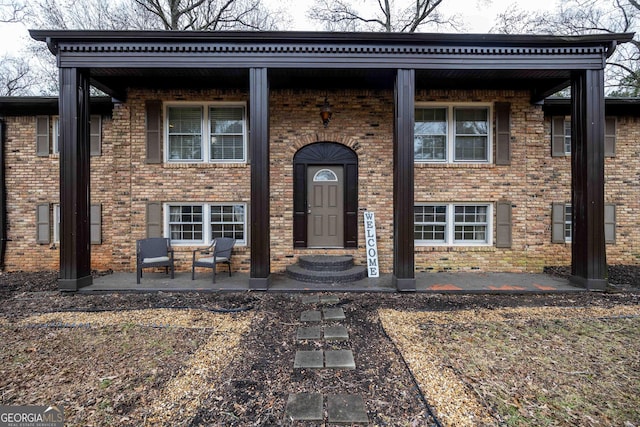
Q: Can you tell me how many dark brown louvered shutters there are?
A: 12